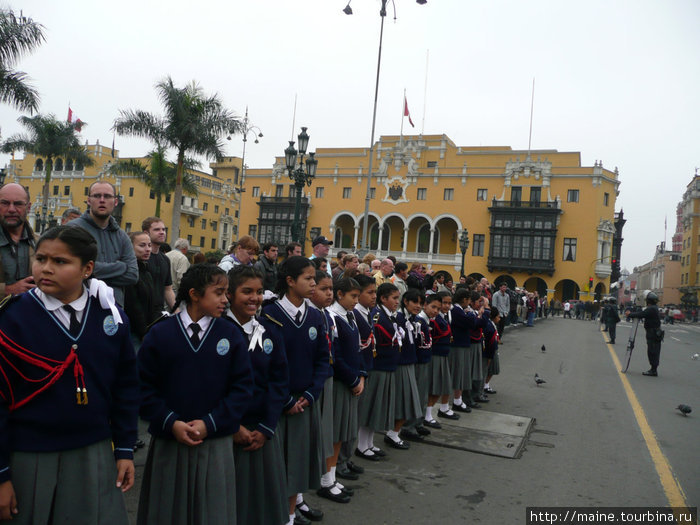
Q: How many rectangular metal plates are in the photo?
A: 2